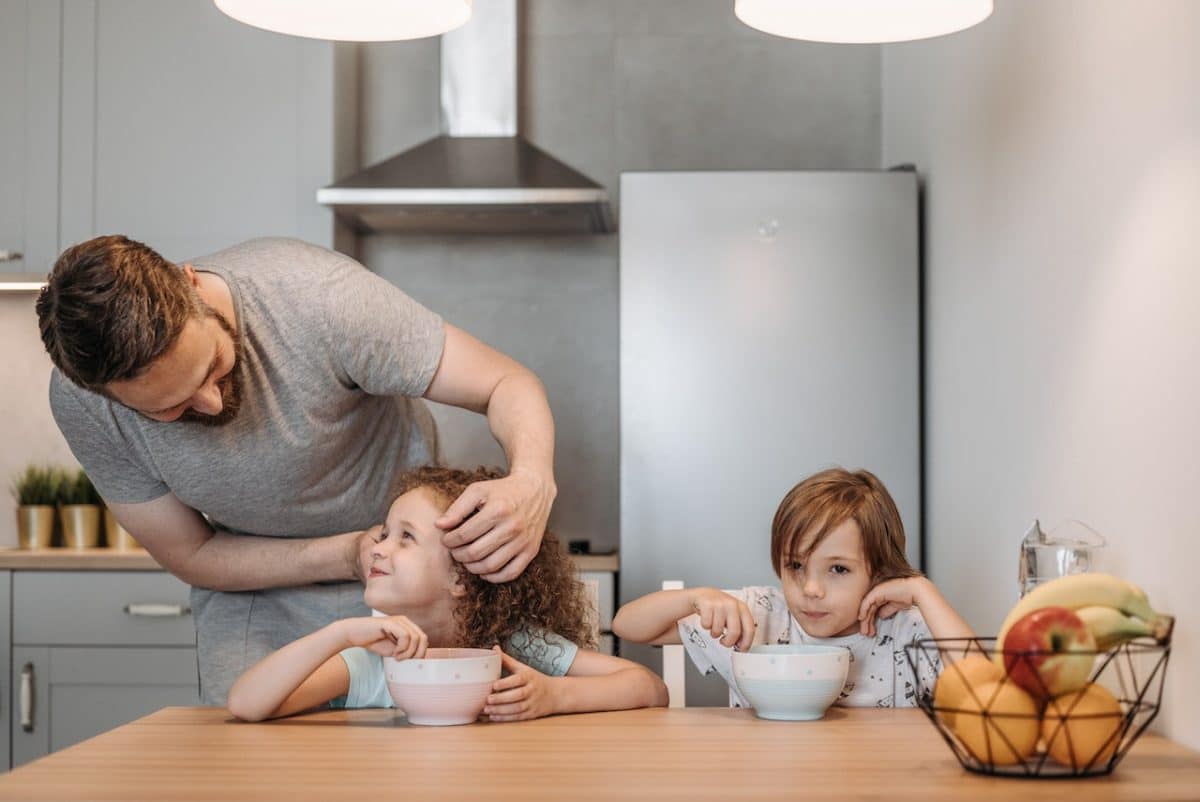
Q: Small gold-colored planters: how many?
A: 3